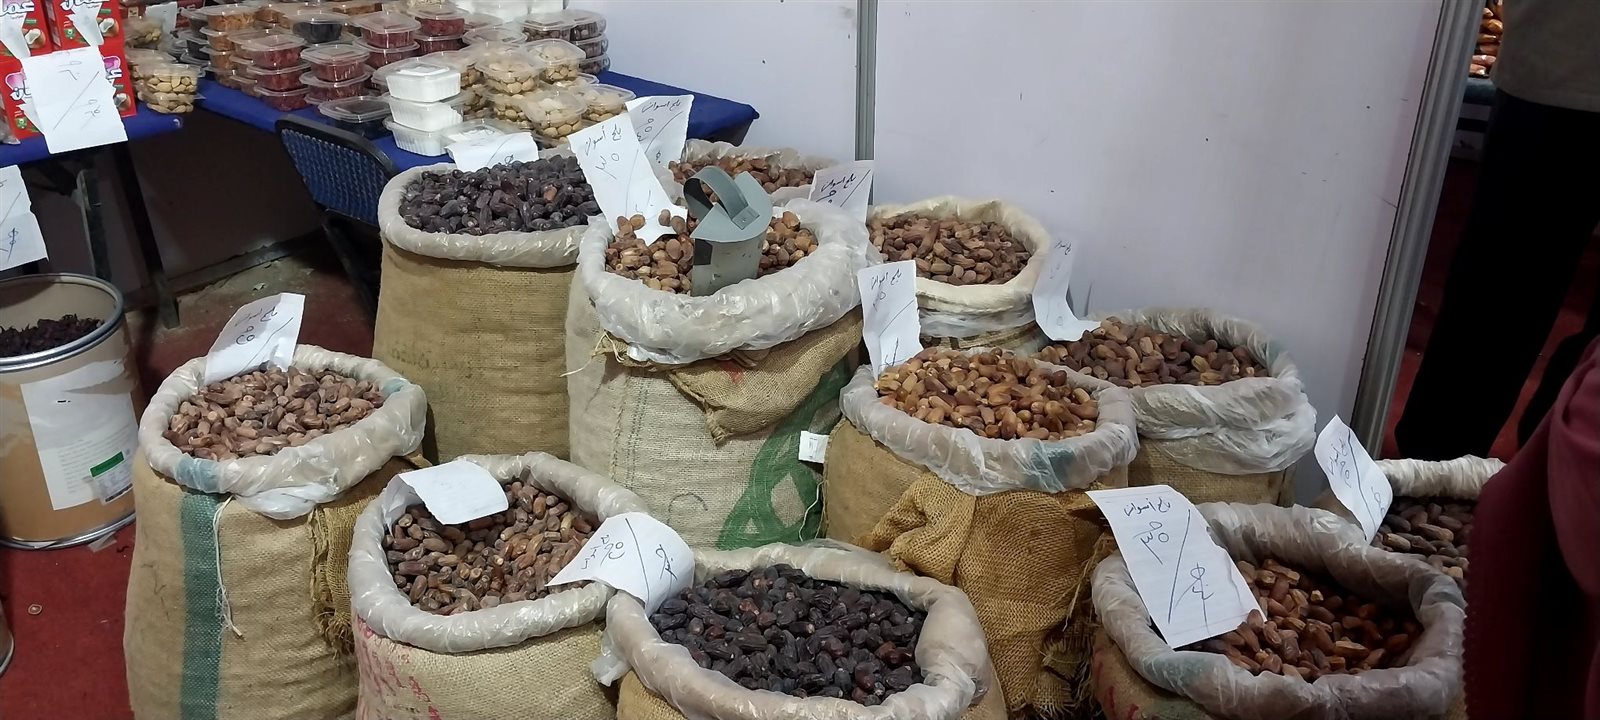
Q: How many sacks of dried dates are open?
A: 11